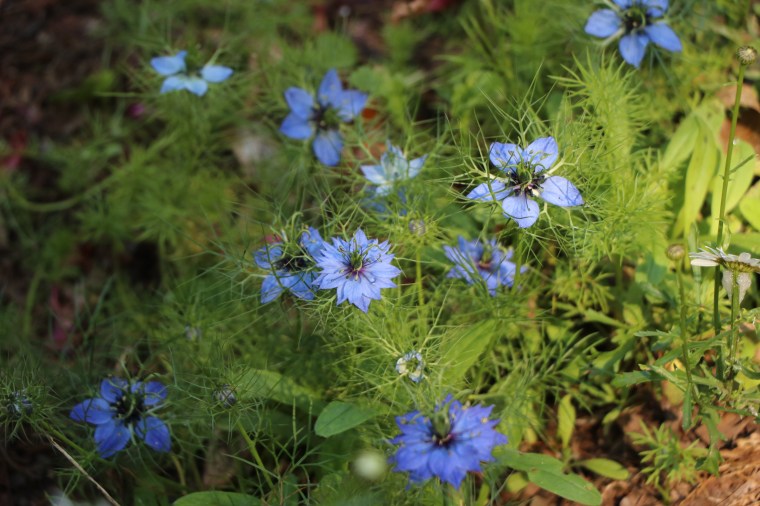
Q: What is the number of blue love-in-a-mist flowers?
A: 10